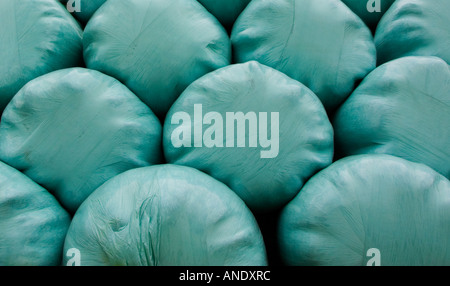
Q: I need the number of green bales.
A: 13